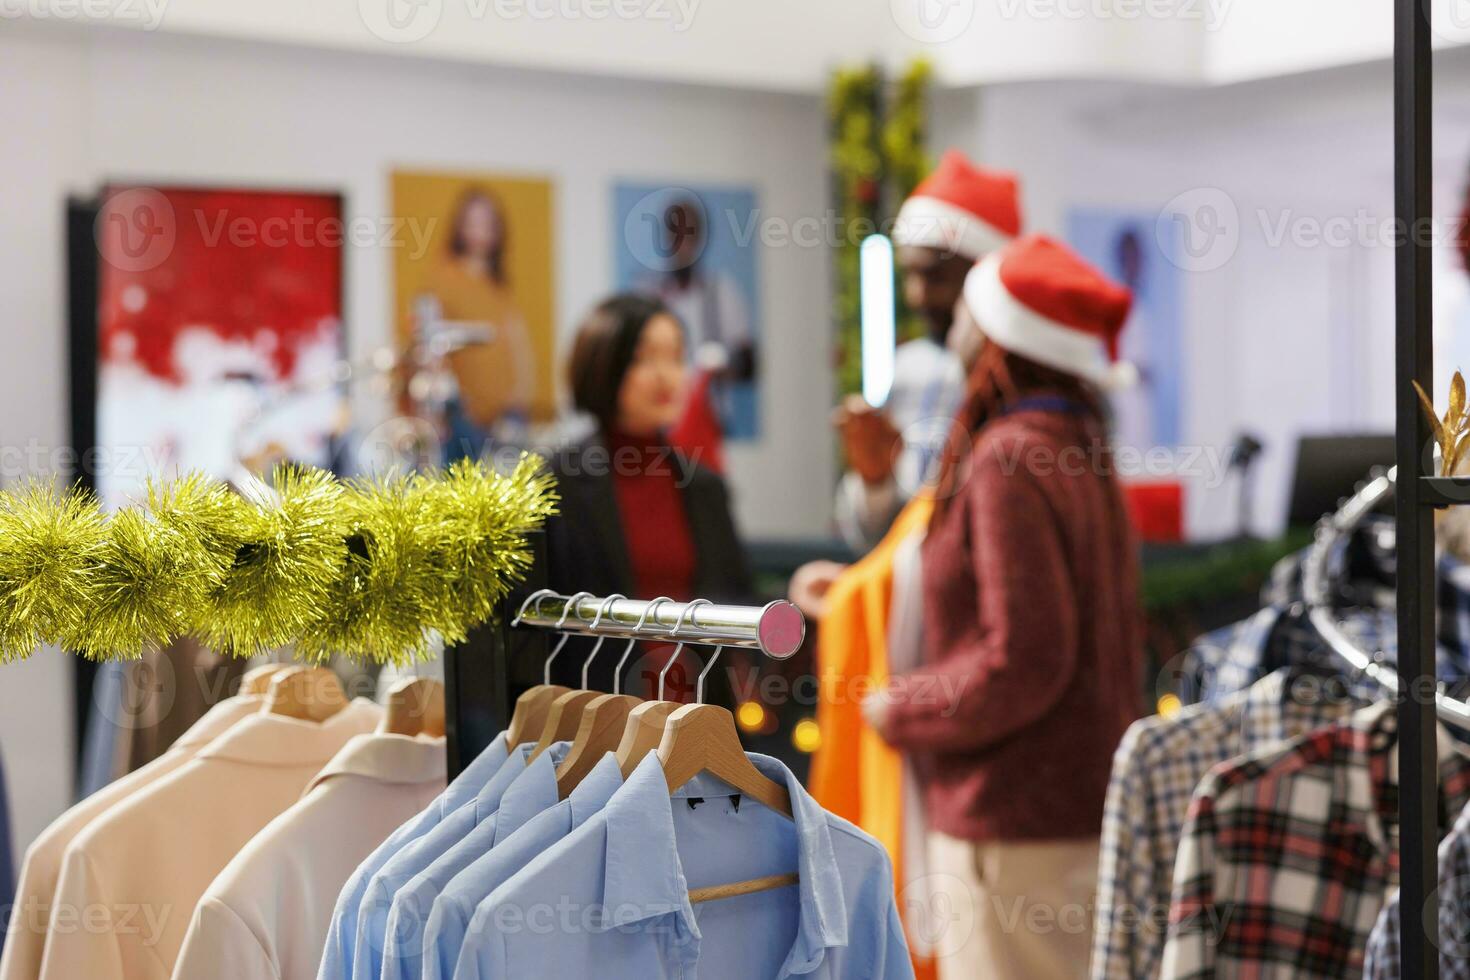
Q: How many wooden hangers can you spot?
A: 8